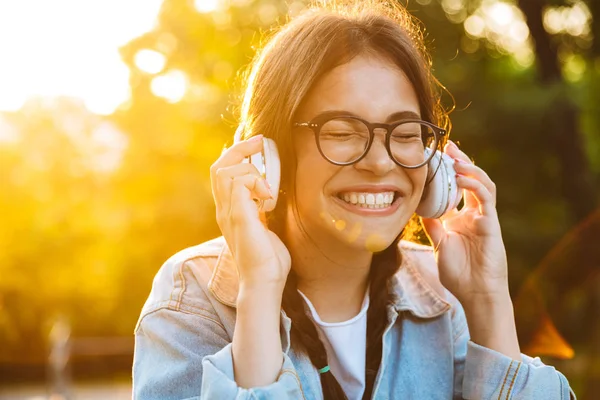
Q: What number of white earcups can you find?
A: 2